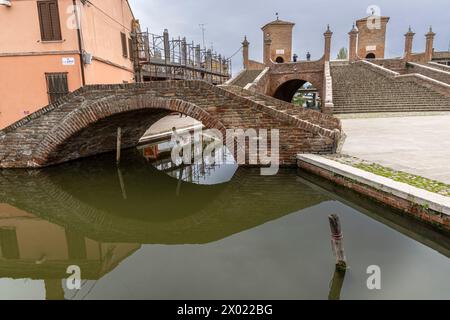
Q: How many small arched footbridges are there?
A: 1